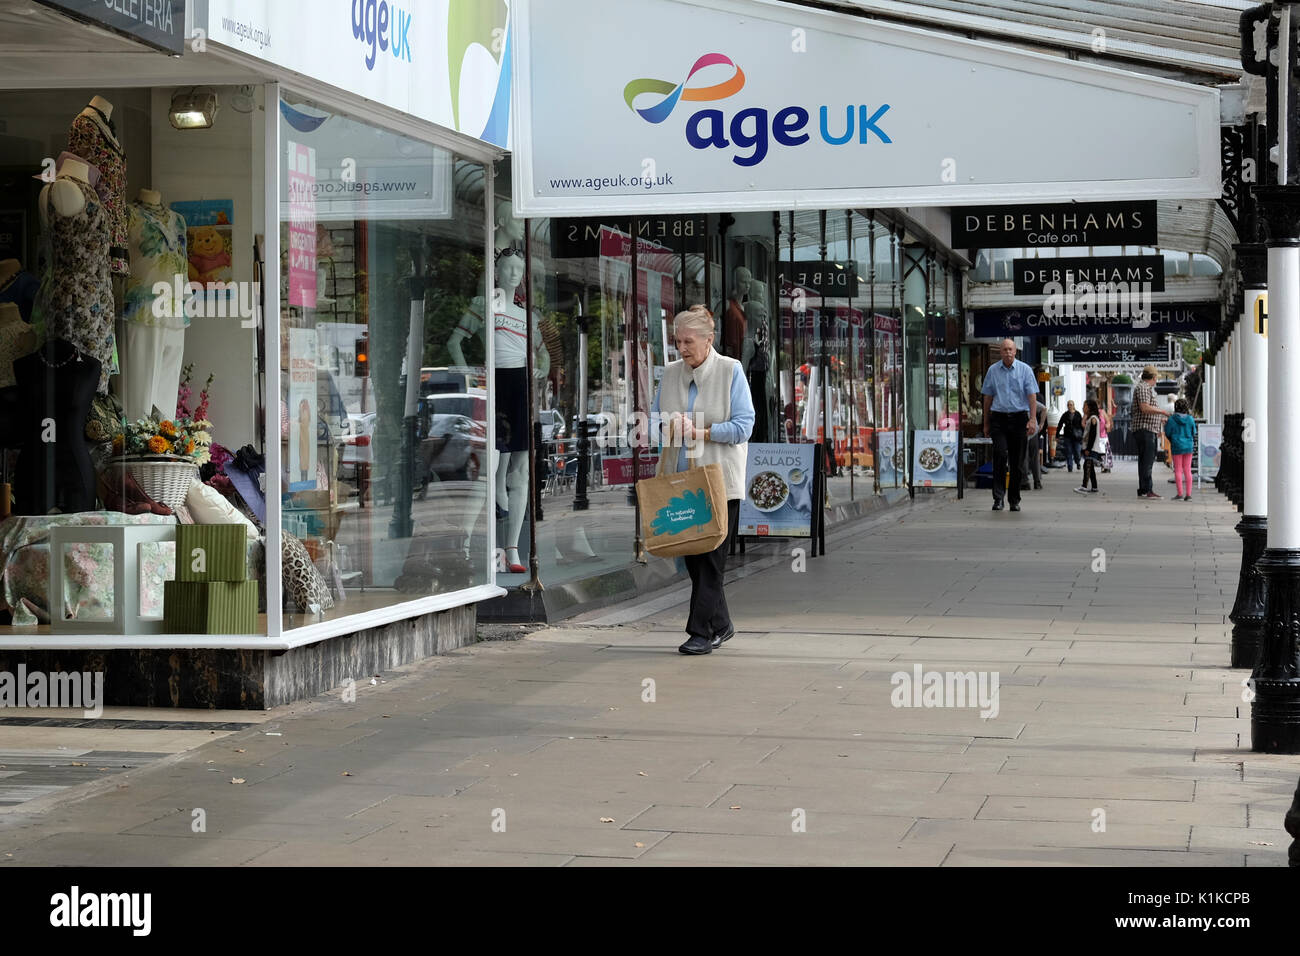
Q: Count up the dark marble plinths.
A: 1